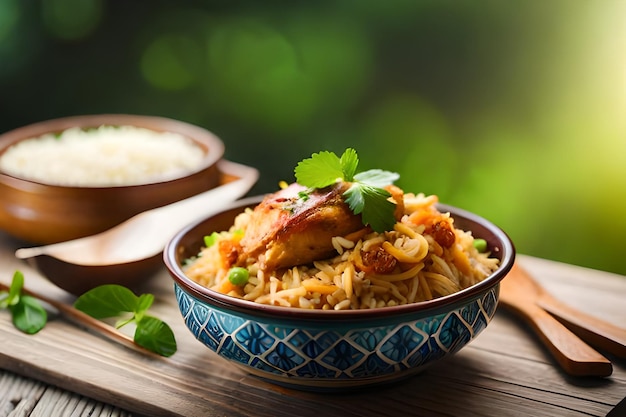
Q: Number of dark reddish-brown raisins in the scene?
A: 2